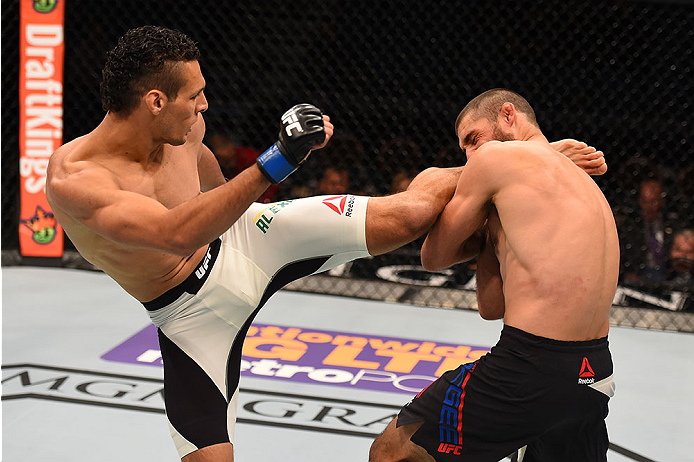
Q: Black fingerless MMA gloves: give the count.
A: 1